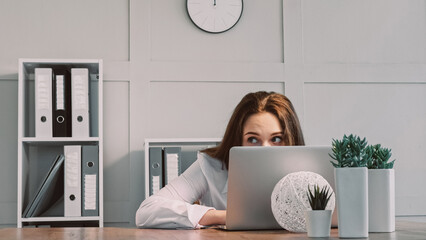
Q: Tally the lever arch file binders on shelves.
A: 7